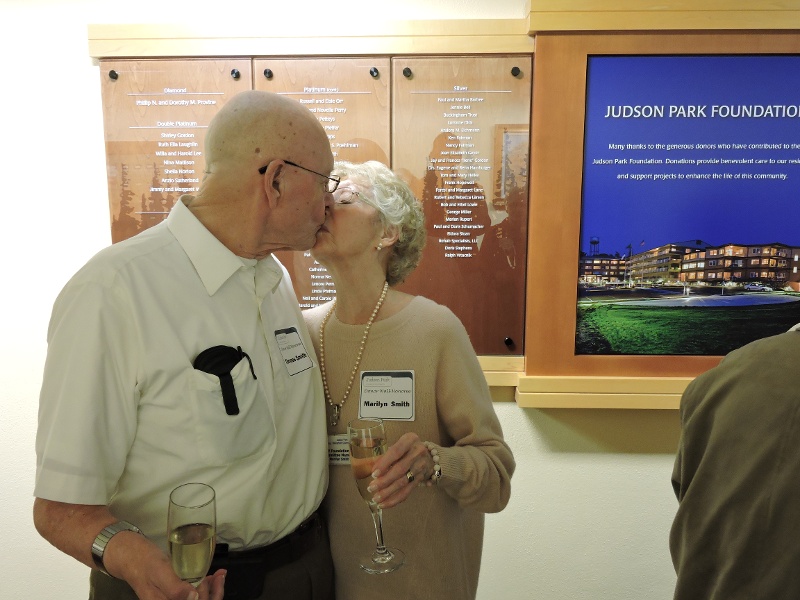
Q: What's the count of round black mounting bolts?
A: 7